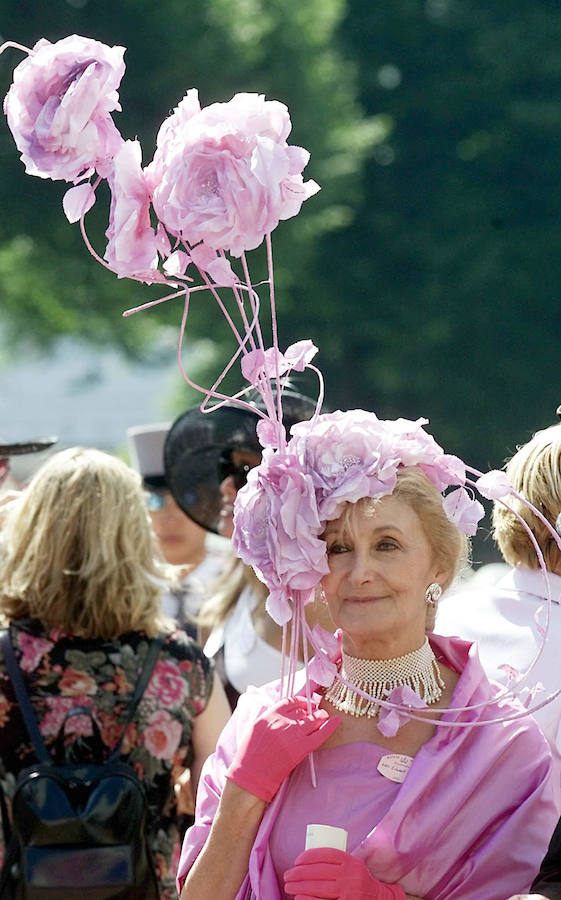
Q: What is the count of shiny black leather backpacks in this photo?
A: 1